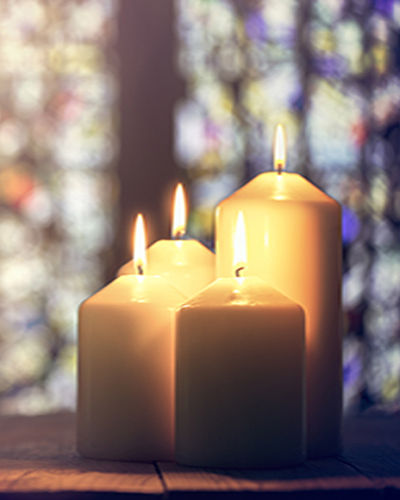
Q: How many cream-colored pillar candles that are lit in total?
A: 4